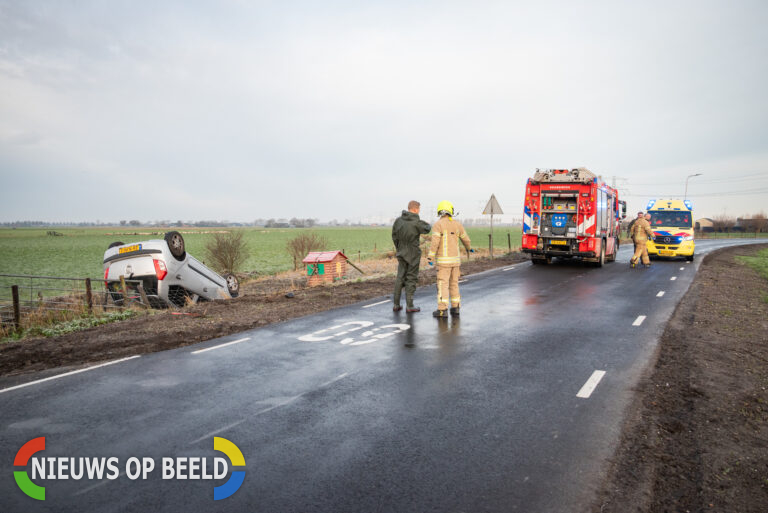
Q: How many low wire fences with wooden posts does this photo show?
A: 1